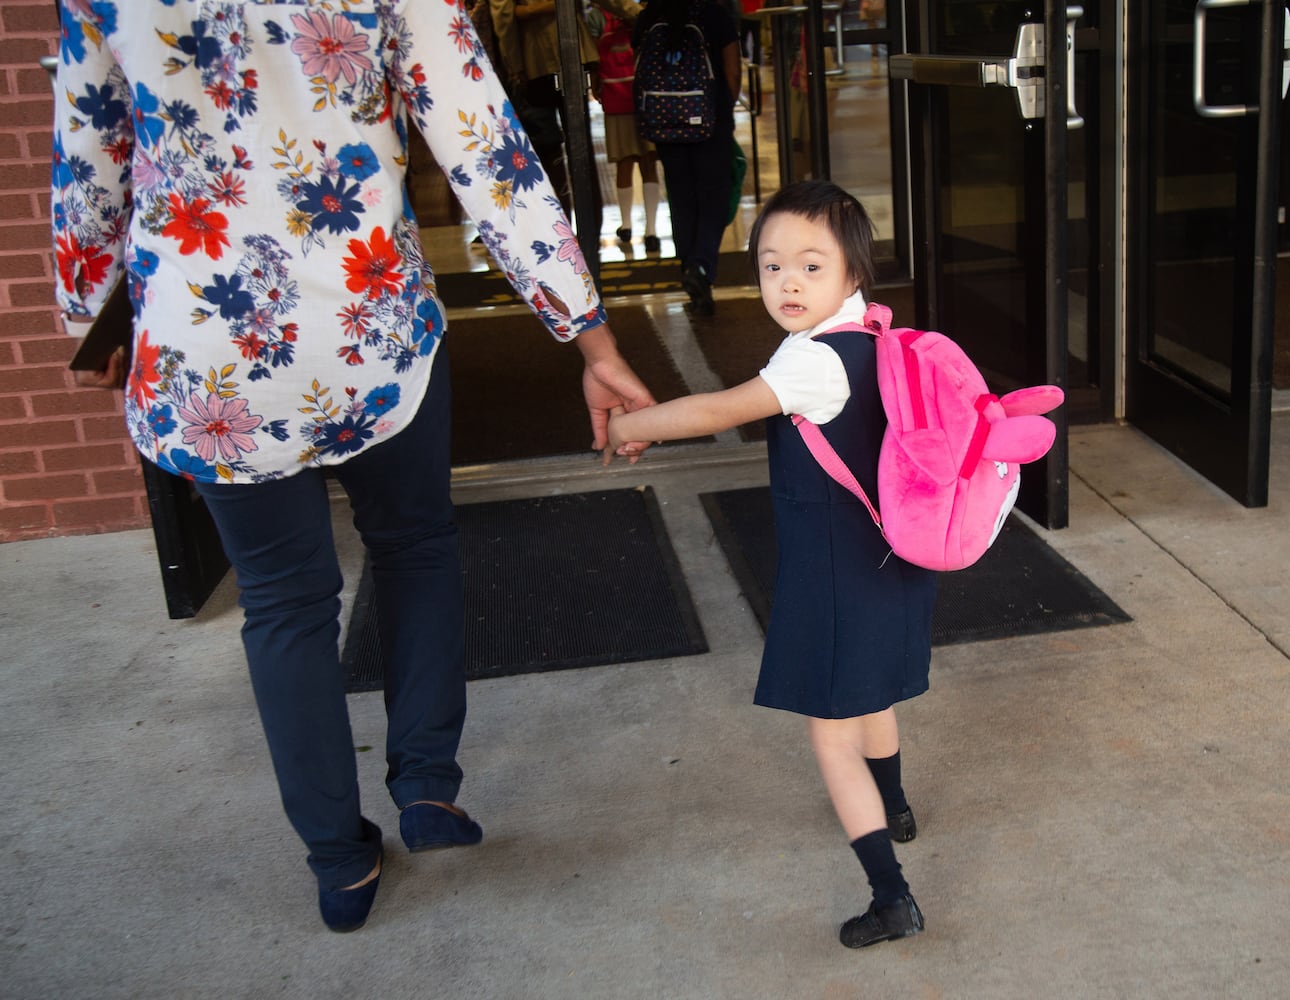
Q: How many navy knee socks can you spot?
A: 2